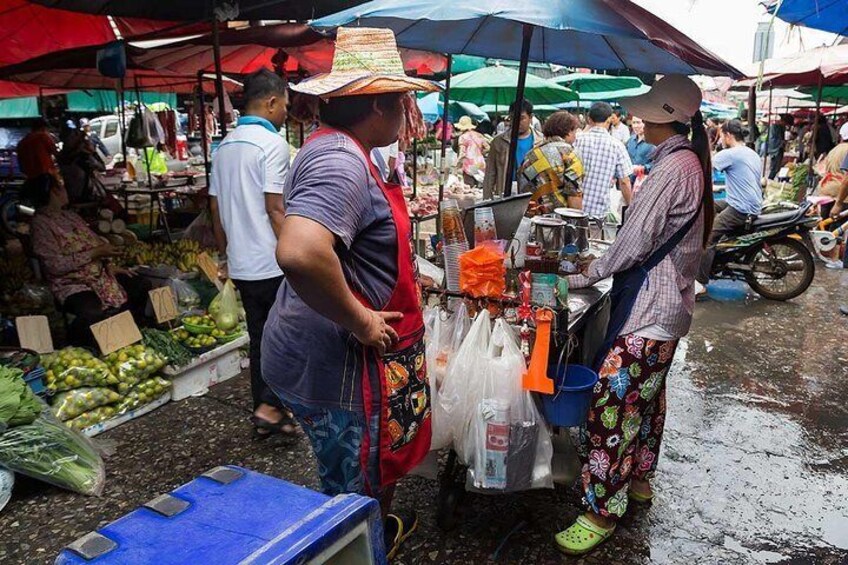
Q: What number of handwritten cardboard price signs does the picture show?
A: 4